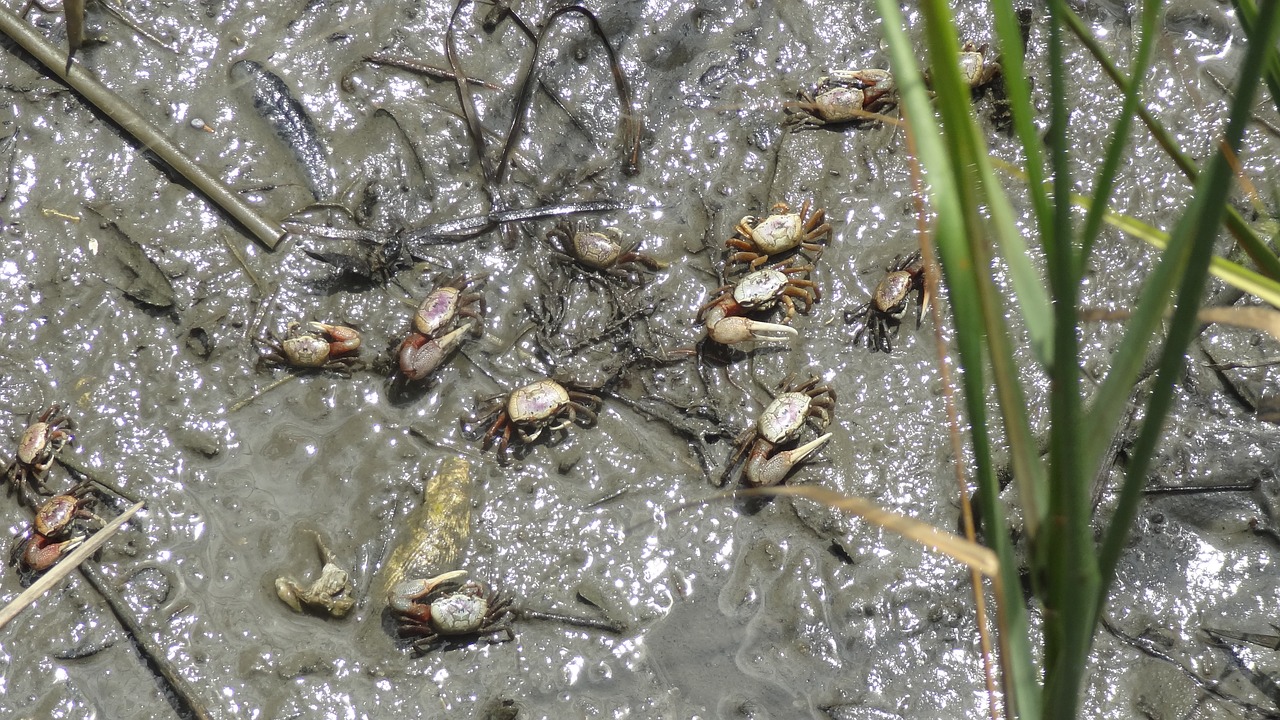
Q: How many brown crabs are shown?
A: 13